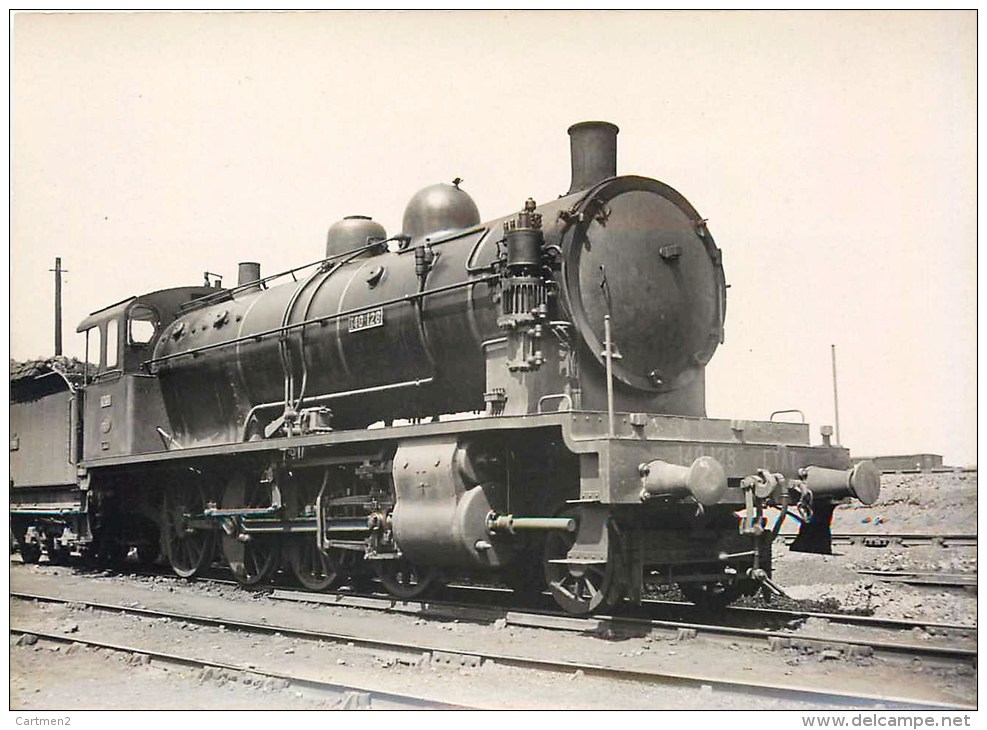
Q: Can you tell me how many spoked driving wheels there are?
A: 4